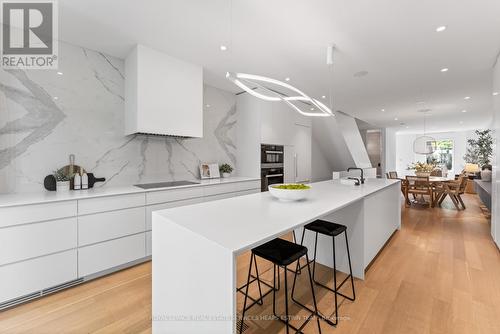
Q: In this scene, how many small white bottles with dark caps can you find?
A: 2